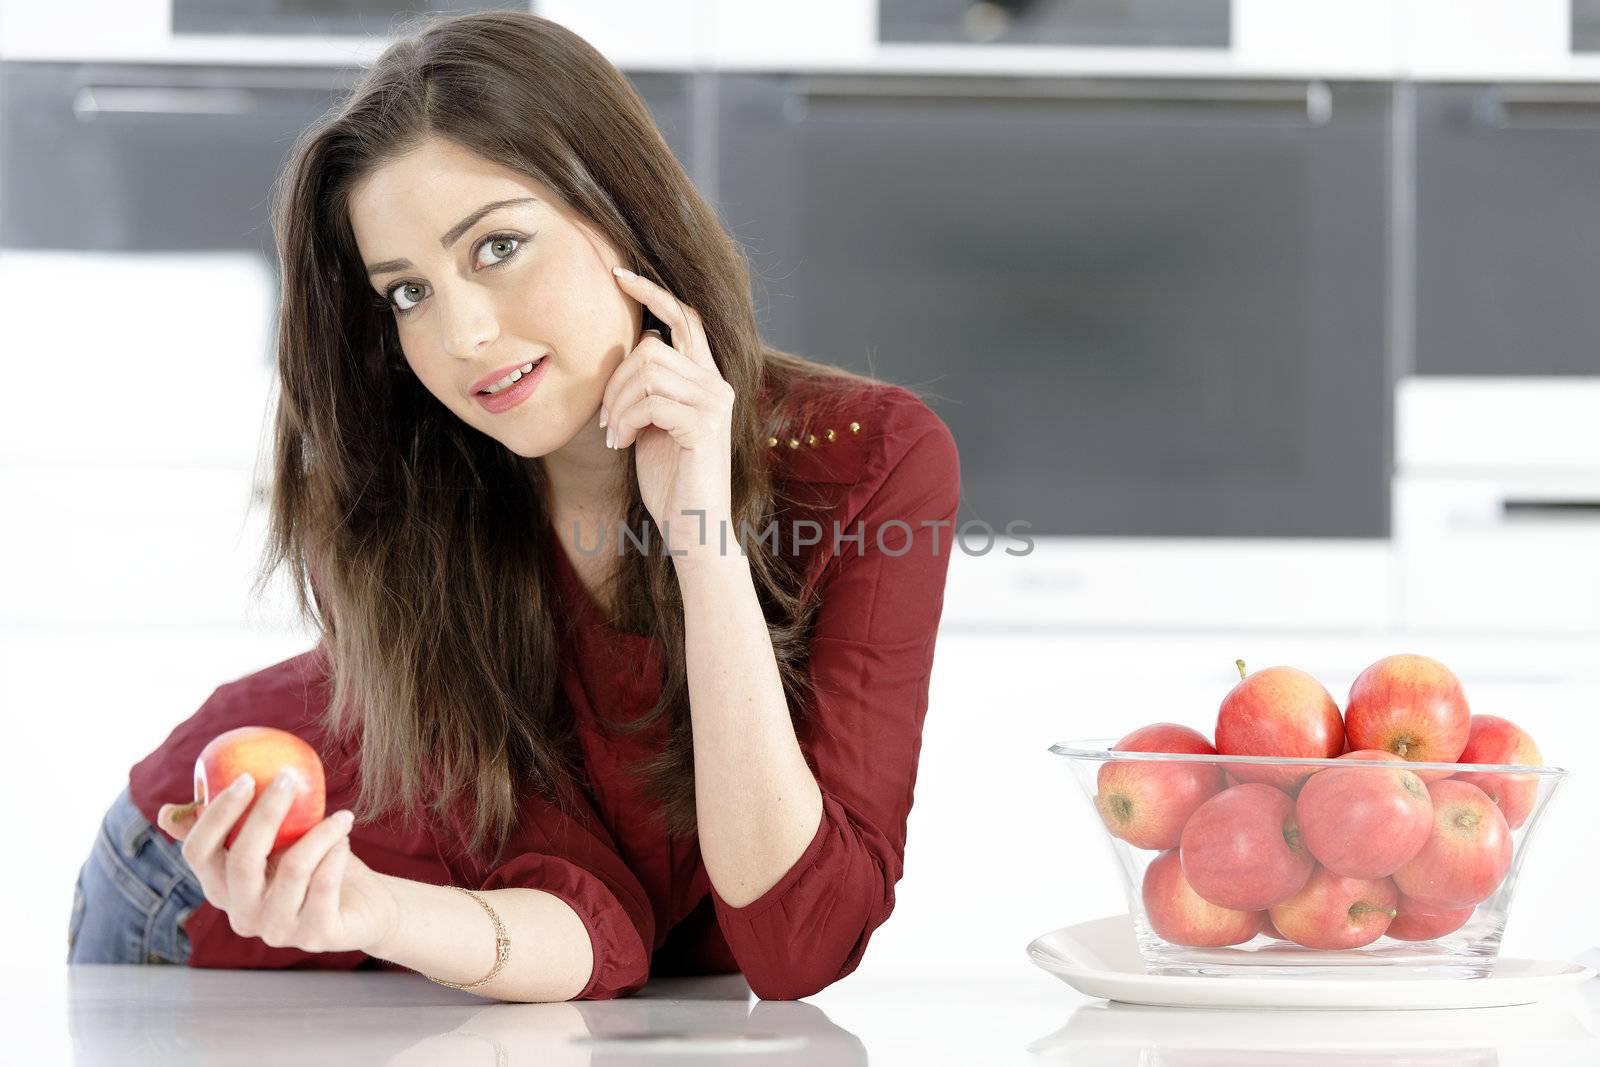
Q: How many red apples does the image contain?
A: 11